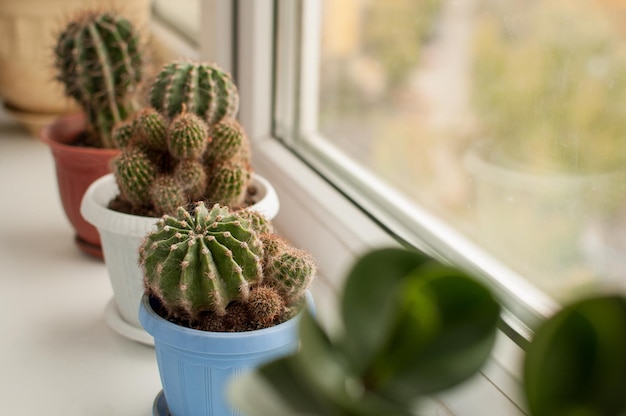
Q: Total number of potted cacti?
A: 3